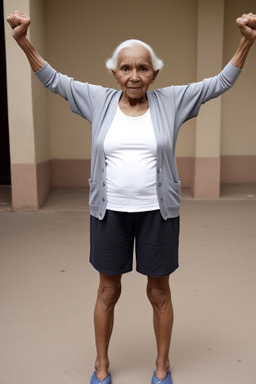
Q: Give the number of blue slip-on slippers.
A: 2